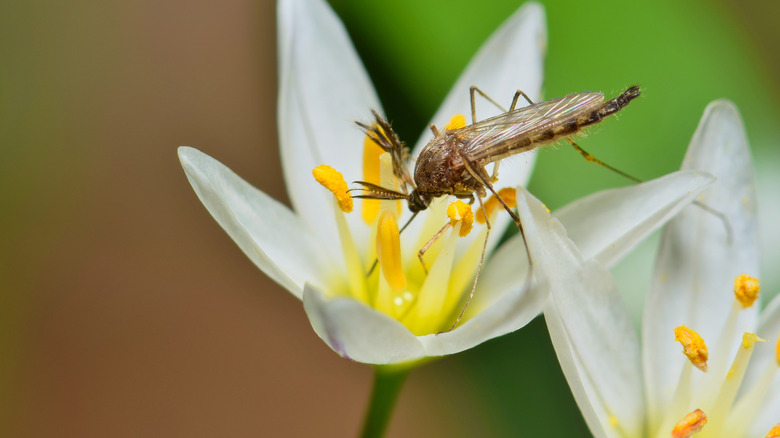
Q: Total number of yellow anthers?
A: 11